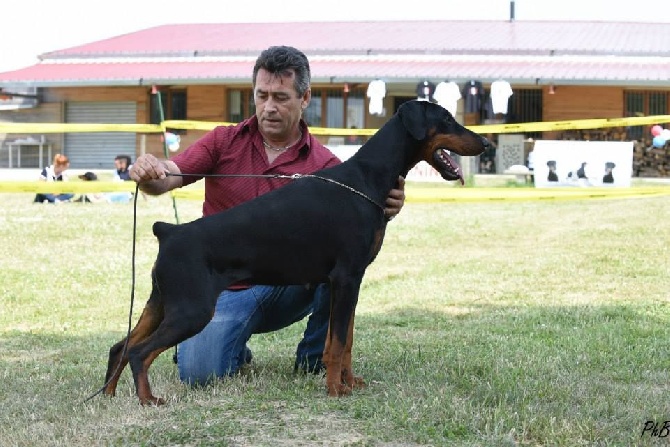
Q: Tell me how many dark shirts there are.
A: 2